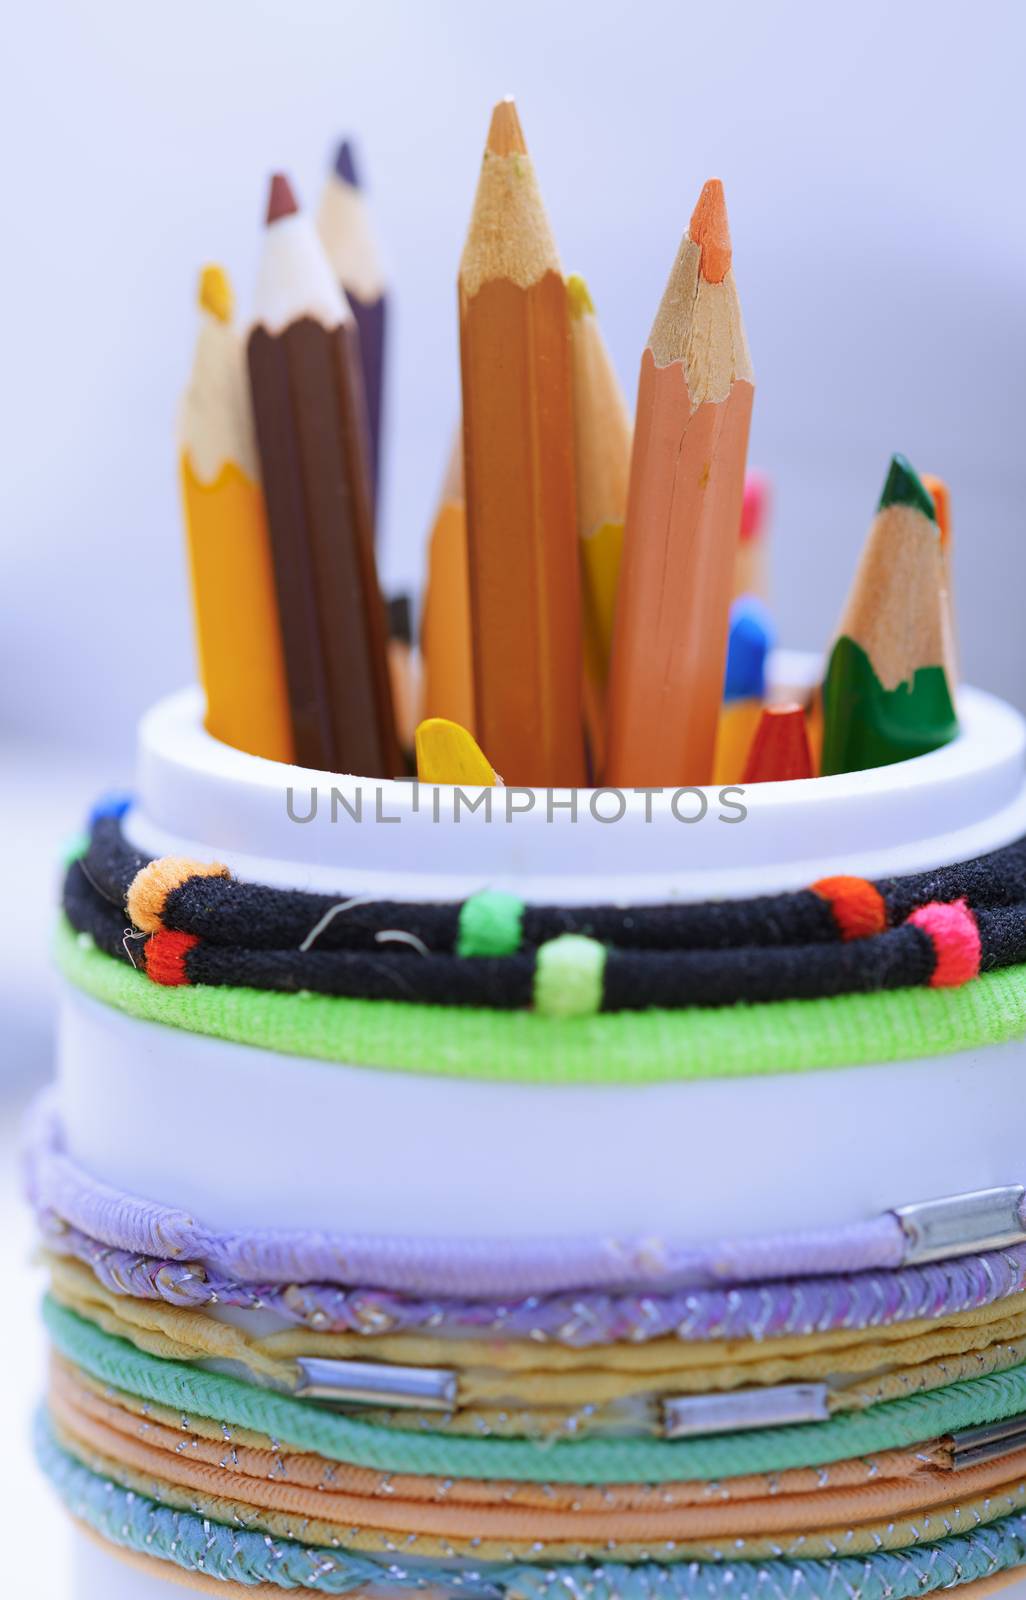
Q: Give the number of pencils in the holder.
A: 14